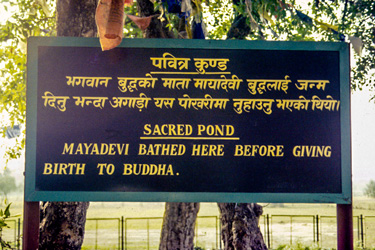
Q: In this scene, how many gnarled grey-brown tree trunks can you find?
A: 3